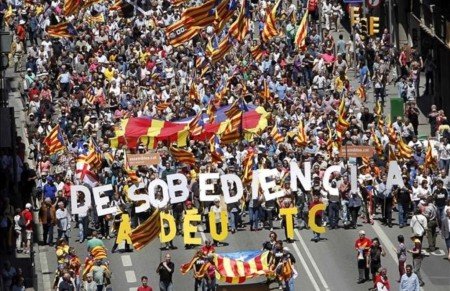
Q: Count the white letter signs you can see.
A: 13